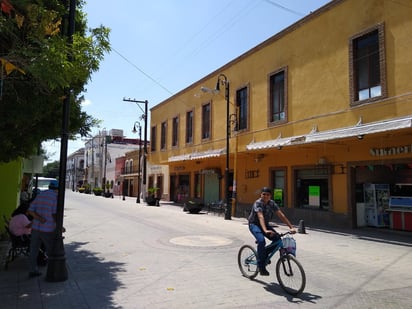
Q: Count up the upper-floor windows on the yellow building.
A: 8